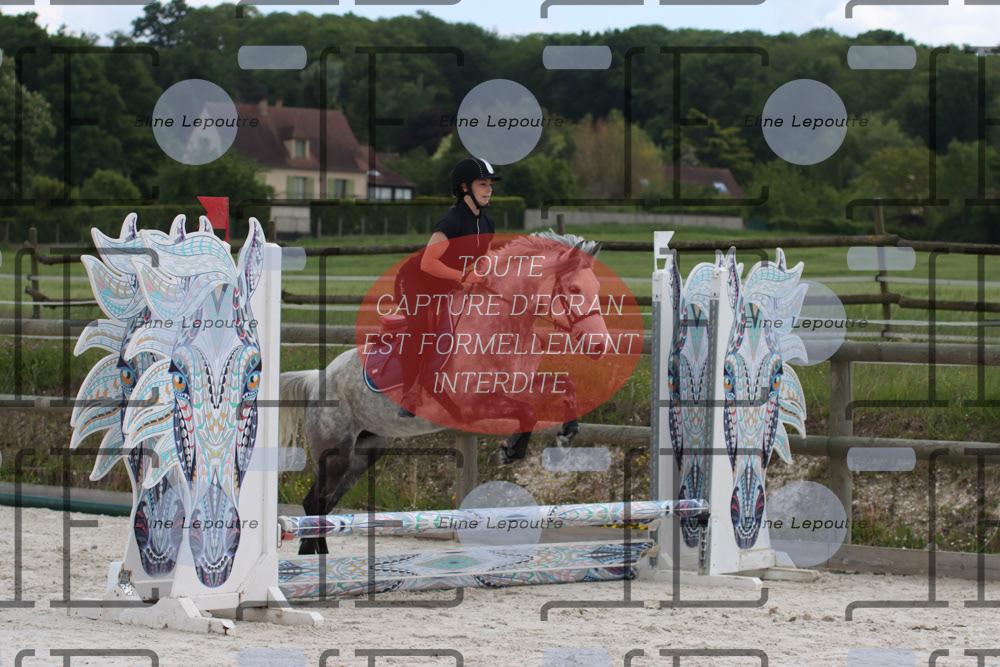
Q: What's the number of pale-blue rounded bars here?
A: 11